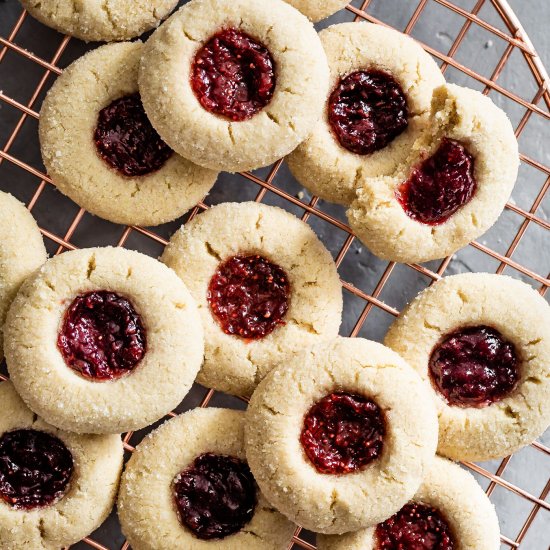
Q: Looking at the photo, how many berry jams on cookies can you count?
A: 11